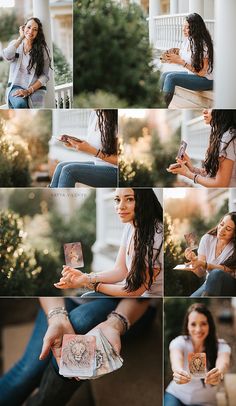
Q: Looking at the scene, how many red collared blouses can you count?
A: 0